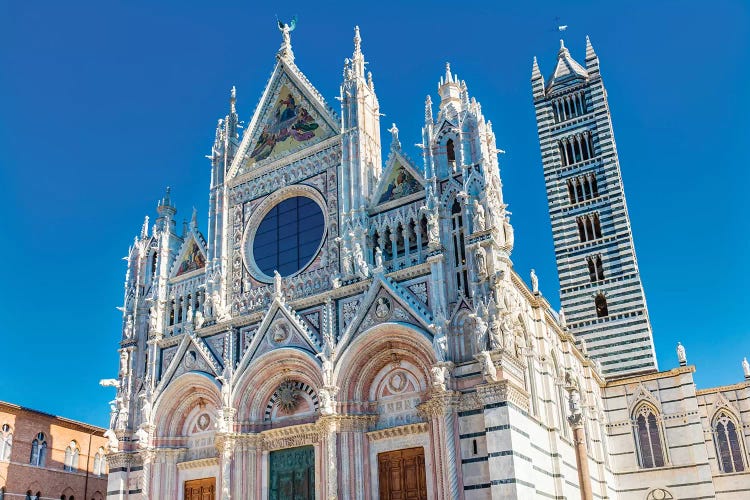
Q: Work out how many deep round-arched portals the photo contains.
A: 3